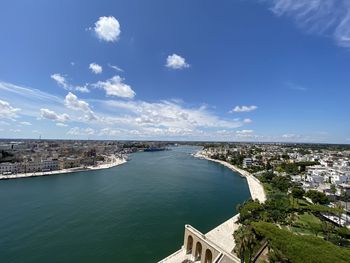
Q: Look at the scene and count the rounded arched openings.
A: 3